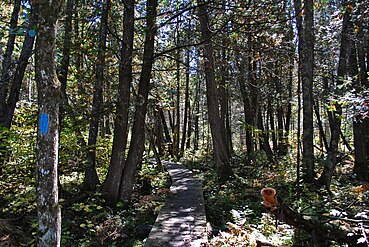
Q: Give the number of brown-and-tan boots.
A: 0